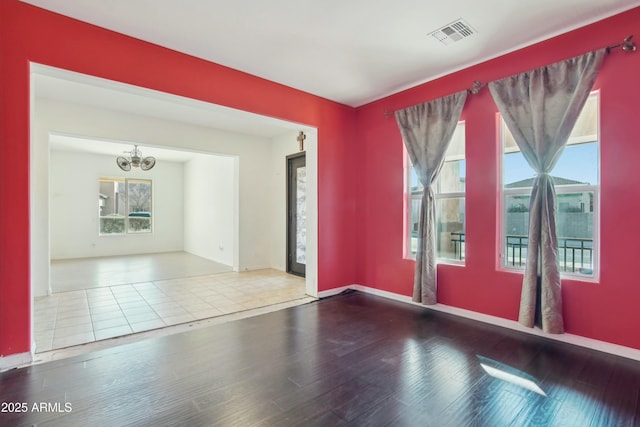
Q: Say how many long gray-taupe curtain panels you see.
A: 2